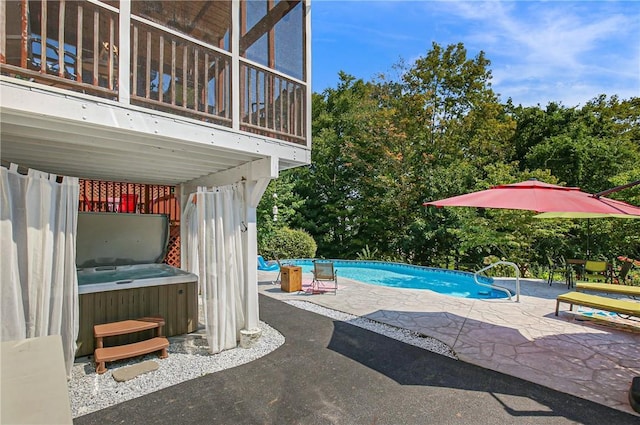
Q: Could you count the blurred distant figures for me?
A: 0